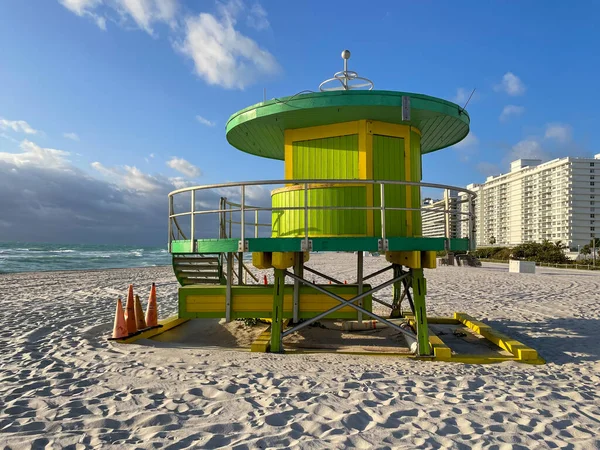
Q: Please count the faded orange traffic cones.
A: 4